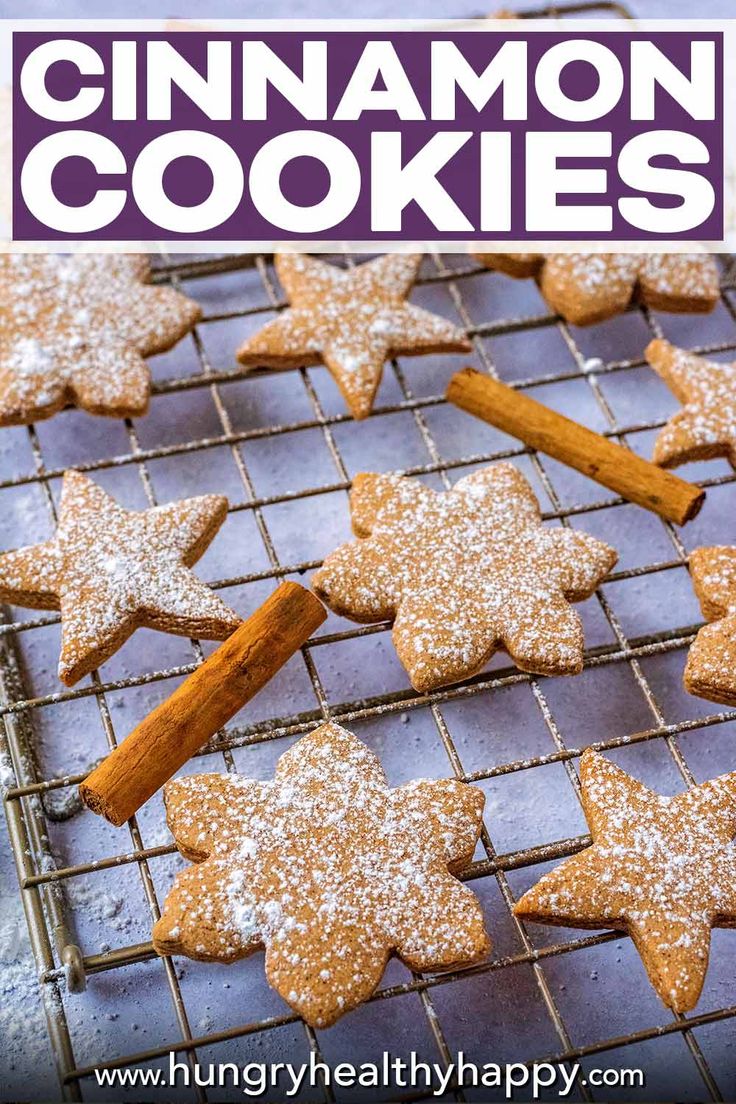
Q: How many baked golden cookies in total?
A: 9